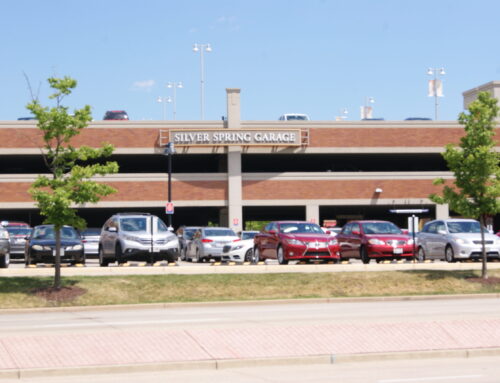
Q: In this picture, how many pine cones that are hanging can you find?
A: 0